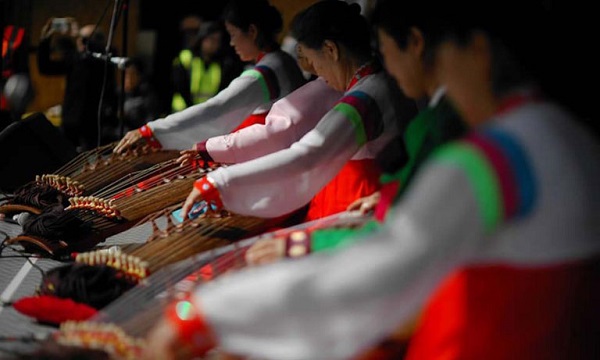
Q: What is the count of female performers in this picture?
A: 5